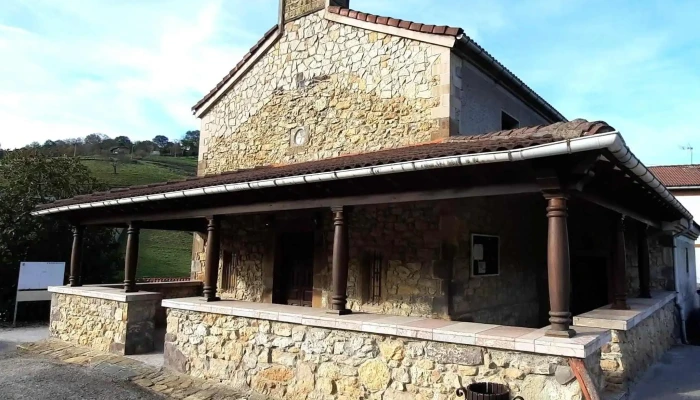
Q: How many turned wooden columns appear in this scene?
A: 7